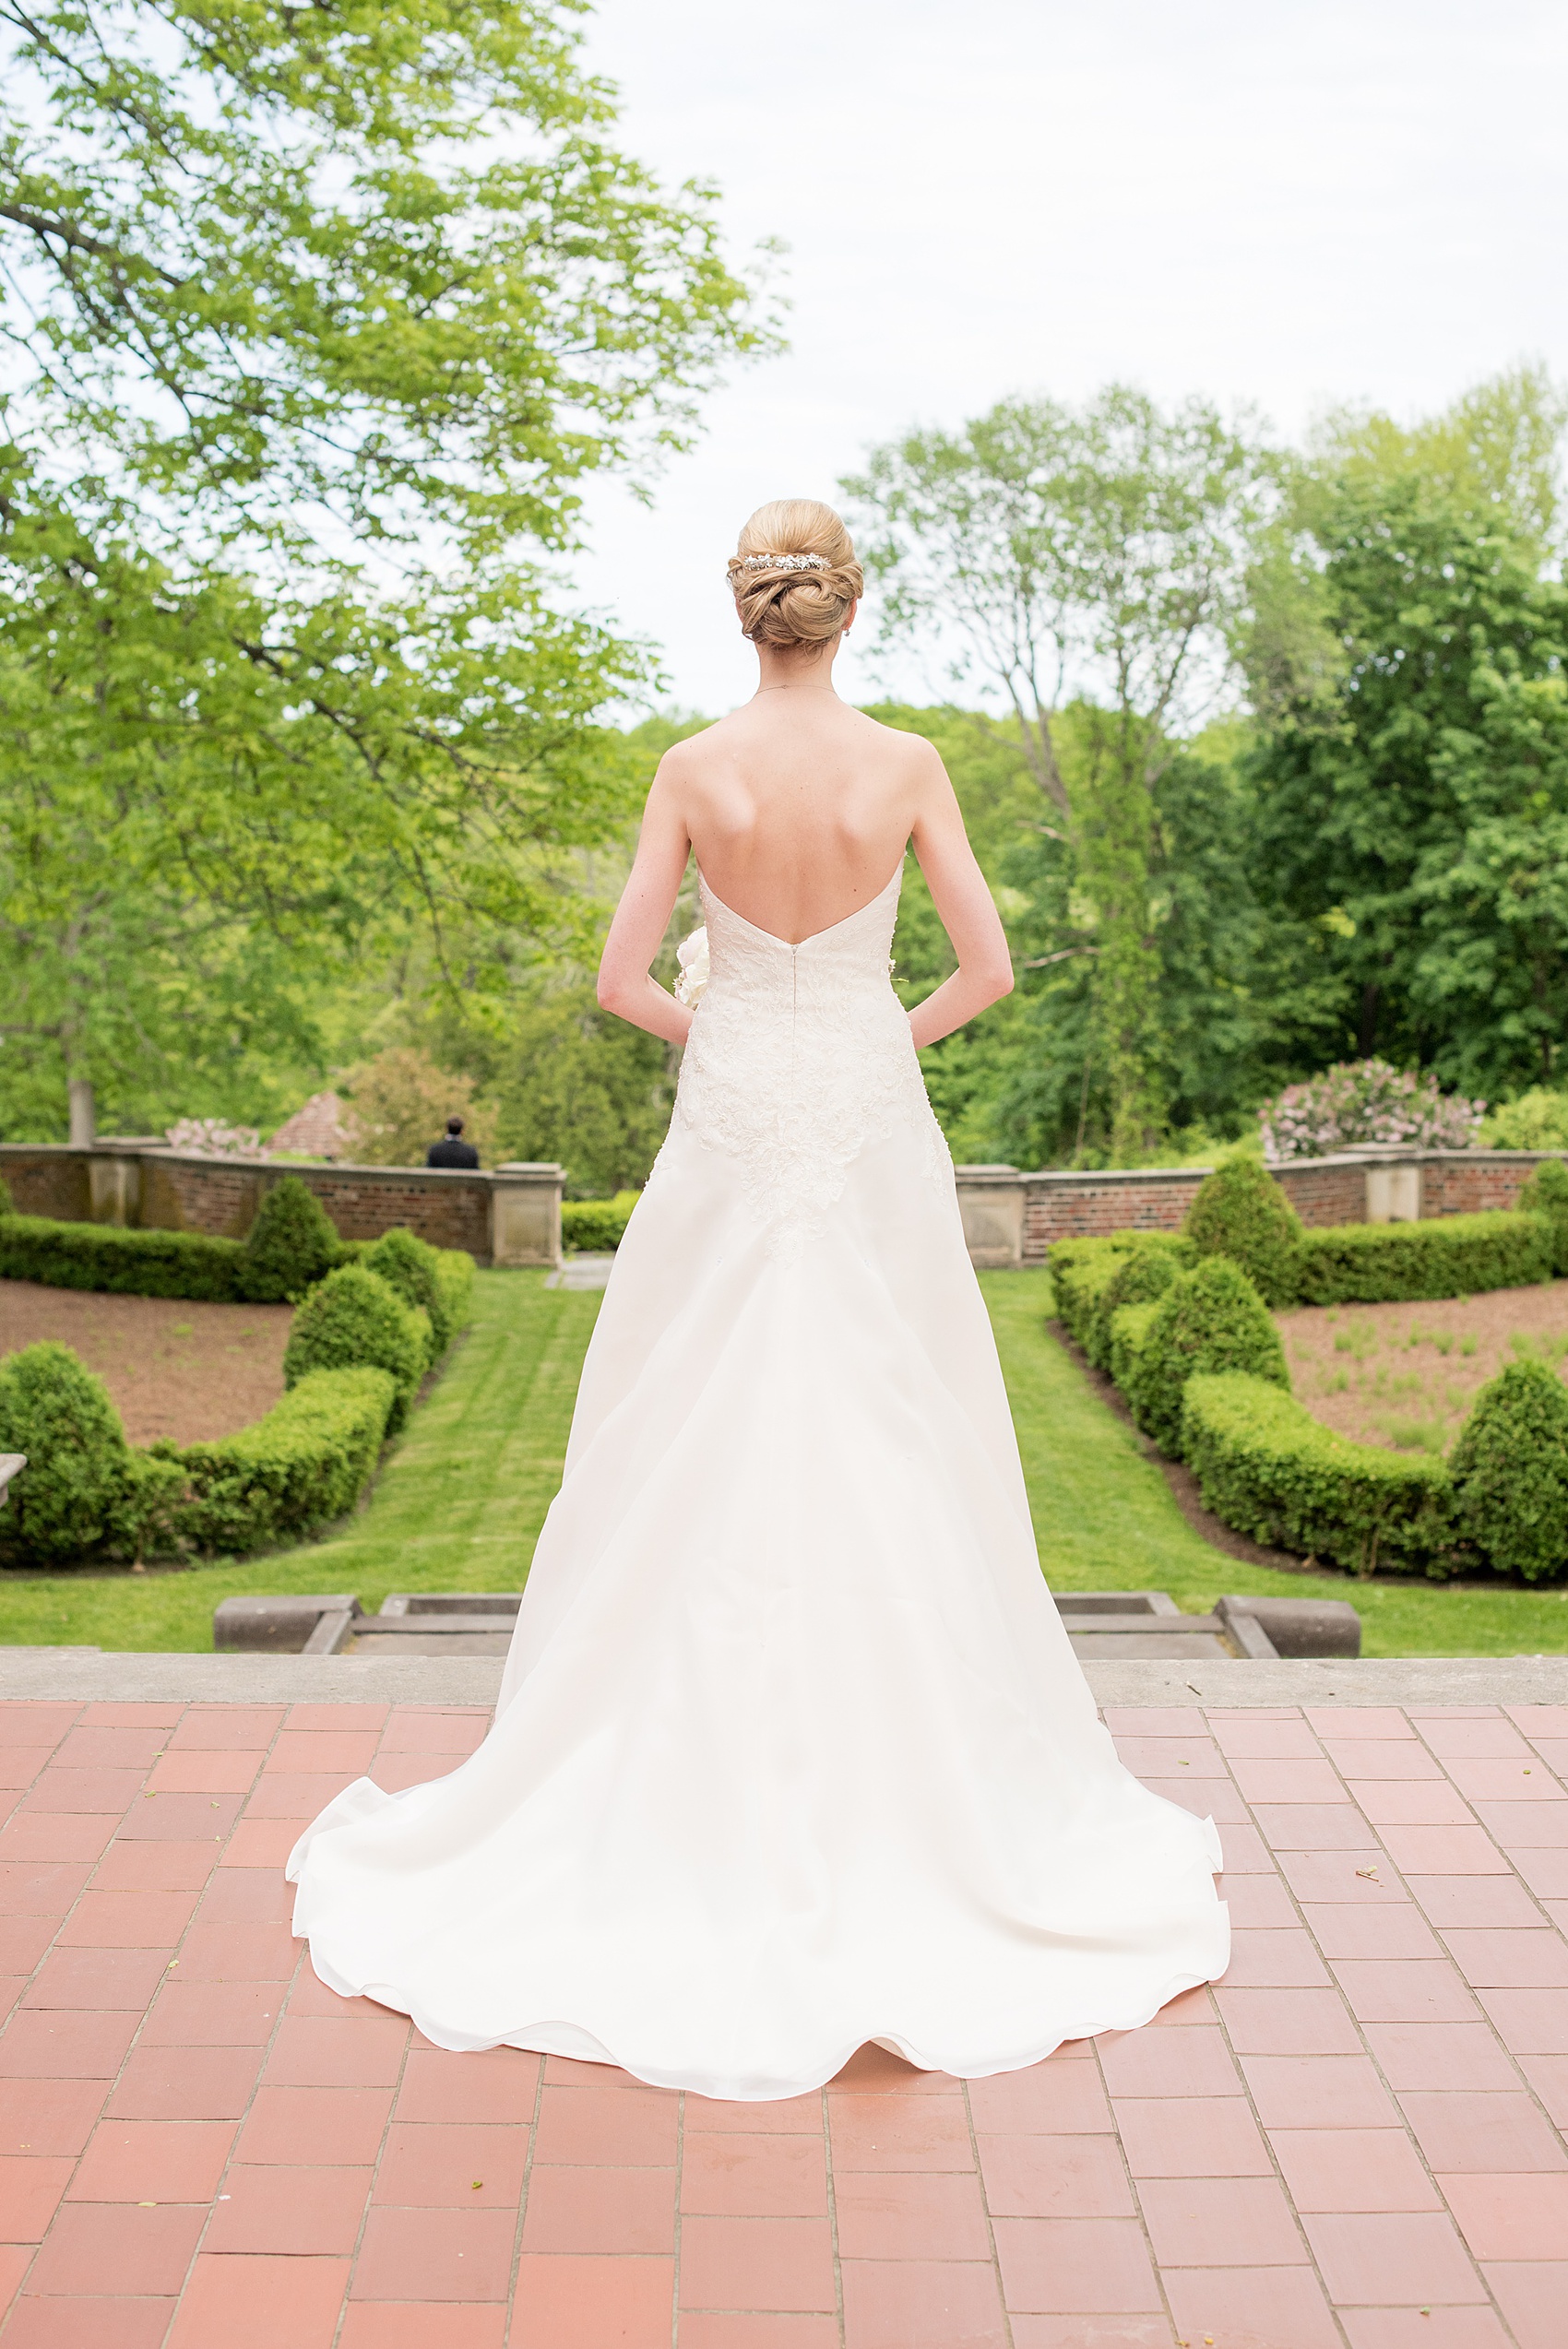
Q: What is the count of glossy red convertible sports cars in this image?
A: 0